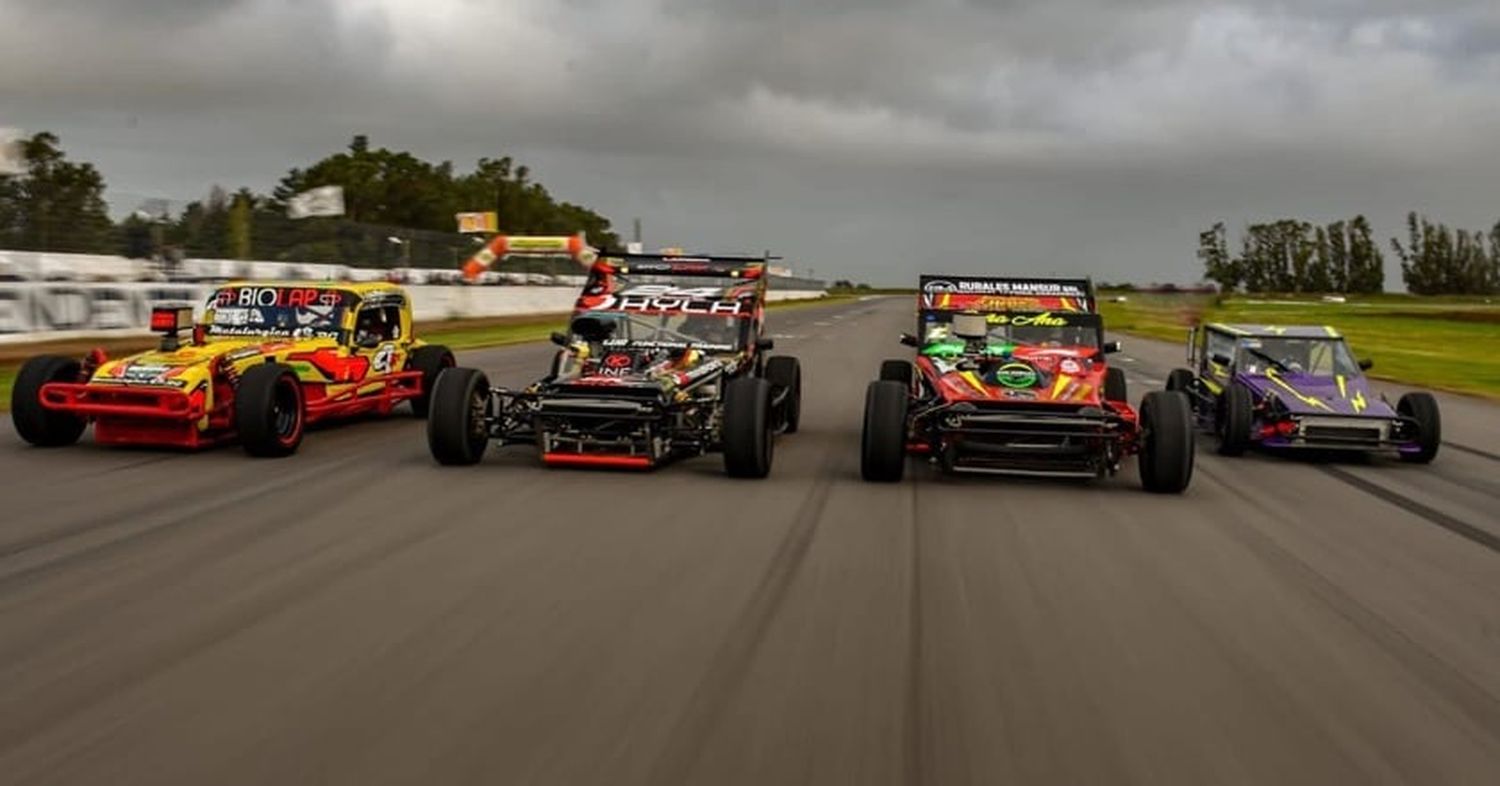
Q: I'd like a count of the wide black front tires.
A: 8